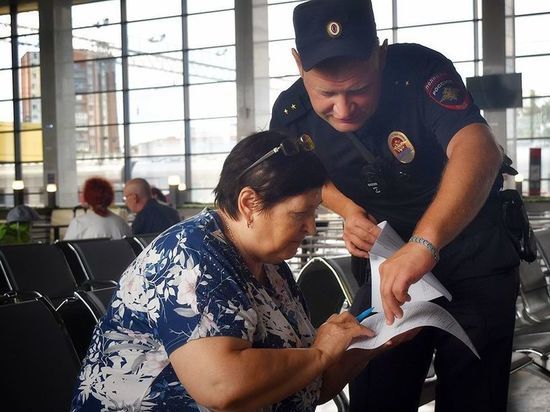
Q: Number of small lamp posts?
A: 5